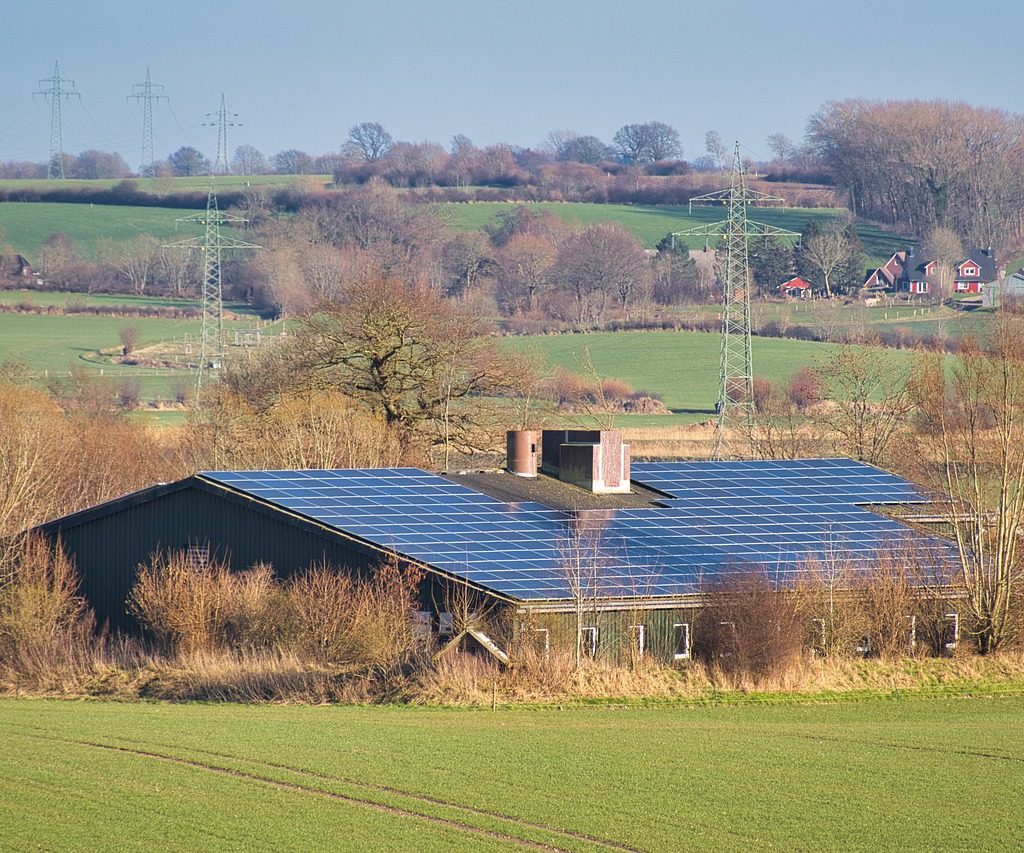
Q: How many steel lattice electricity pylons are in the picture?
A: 5